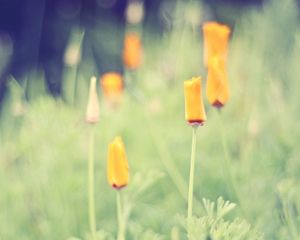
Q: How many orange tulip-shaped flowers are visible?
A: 6